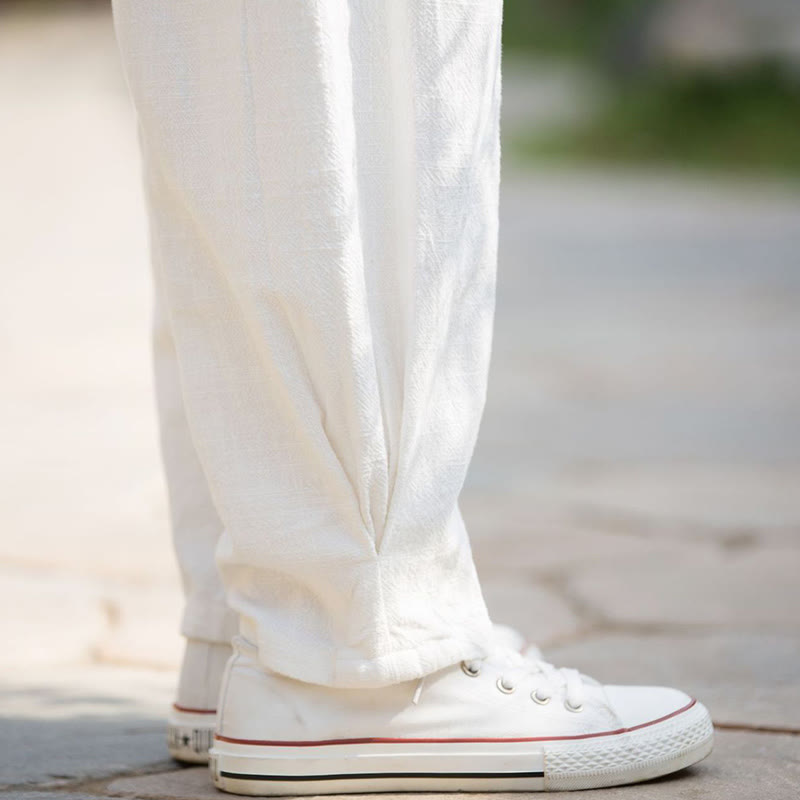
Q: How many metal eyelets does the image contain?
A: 4